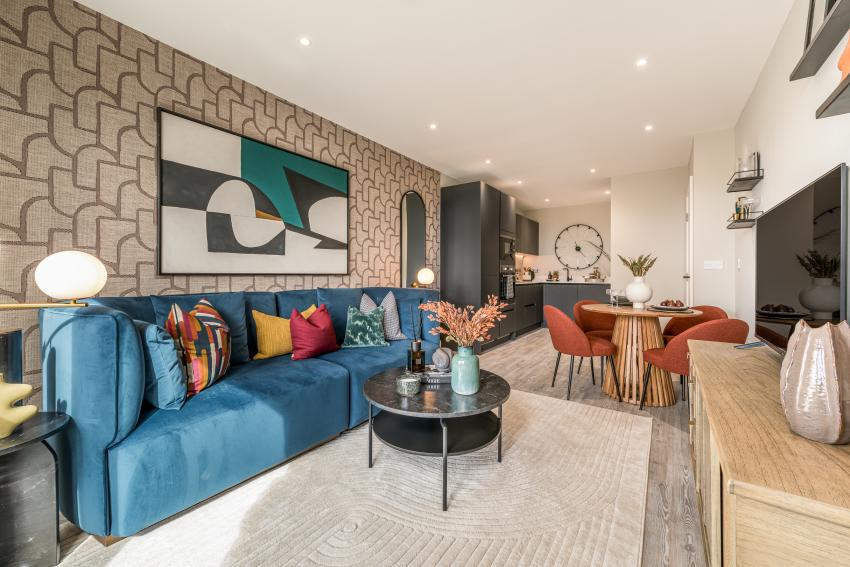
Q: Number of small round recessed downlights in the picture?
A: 9